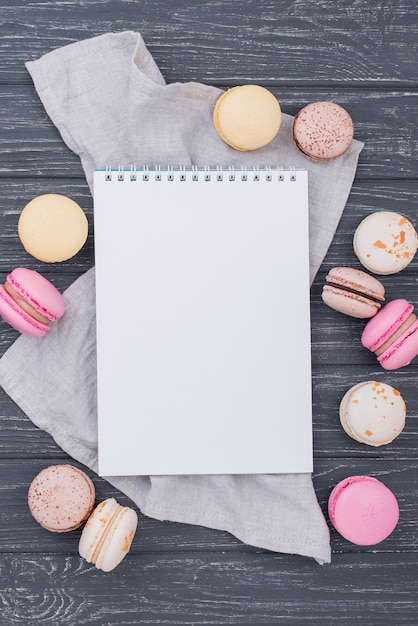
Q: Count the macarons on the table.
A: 11